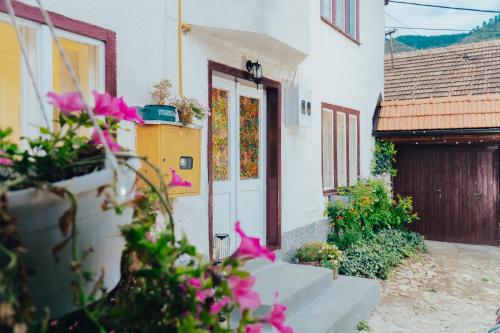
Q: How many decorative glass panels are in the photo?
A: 2